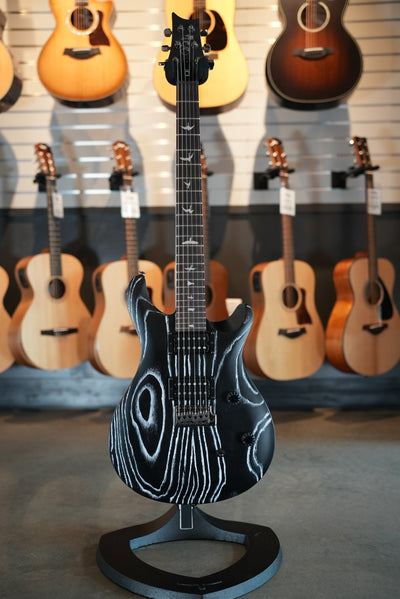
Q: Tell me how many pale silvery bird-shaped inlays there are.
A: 10